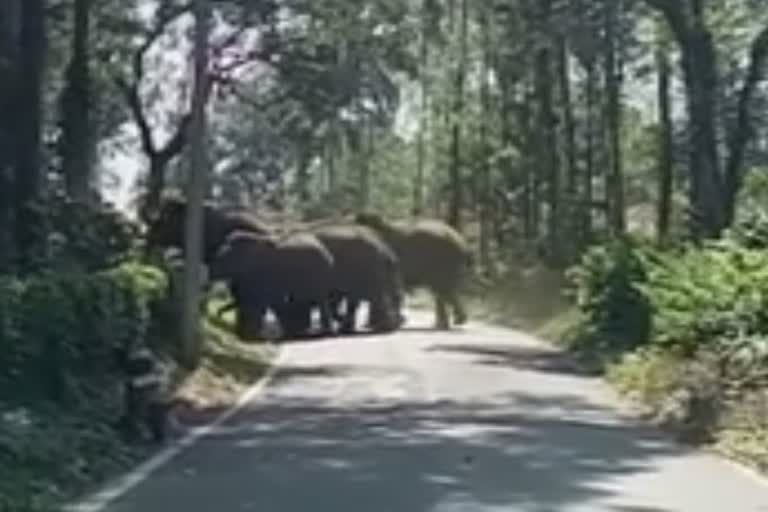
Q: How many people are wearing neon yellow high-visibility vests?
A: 0